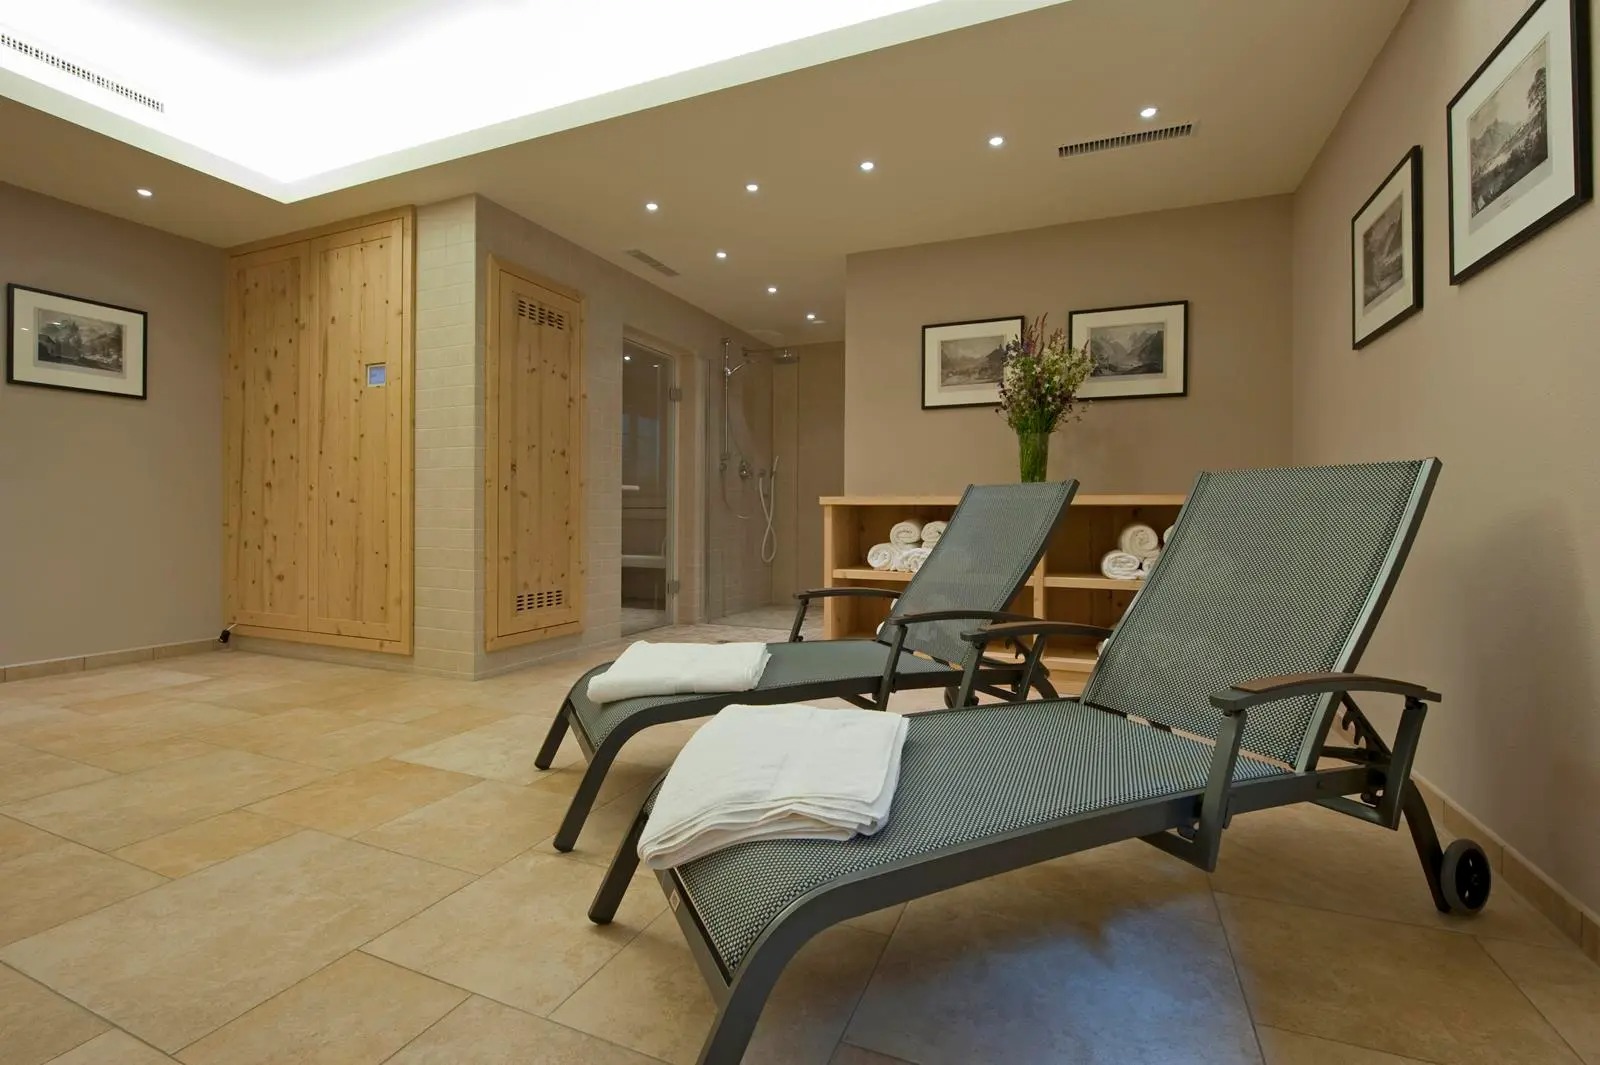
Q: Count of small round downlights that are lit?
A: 9